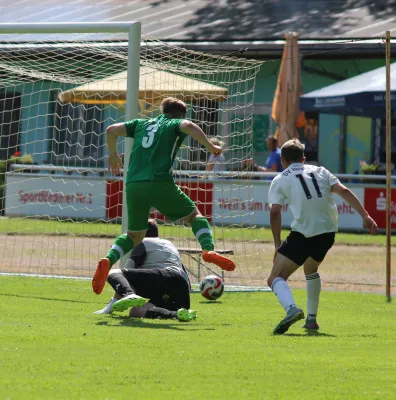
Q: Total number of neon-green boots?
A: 2